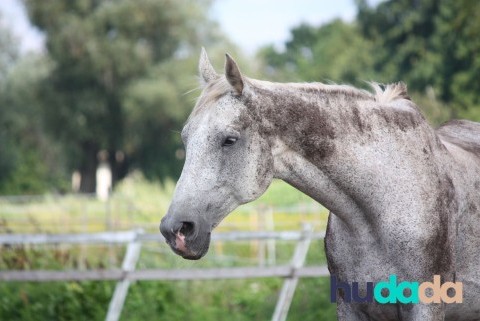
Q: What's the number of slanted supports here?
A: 2